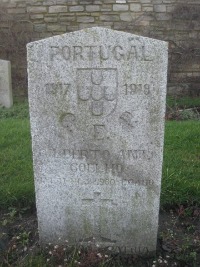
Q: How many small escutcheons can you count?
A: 5